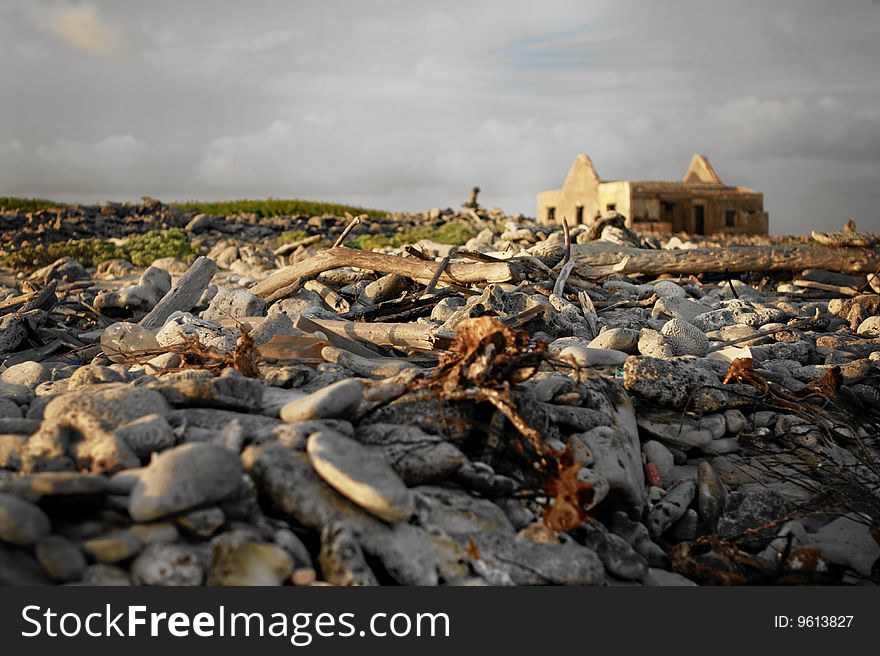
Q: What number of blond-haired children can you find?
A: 0